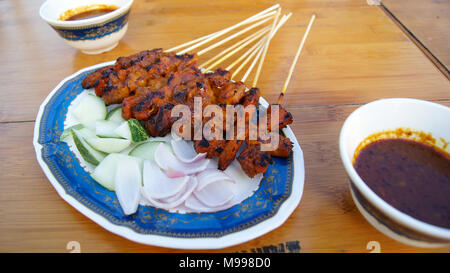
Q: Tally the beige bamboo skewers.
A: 10